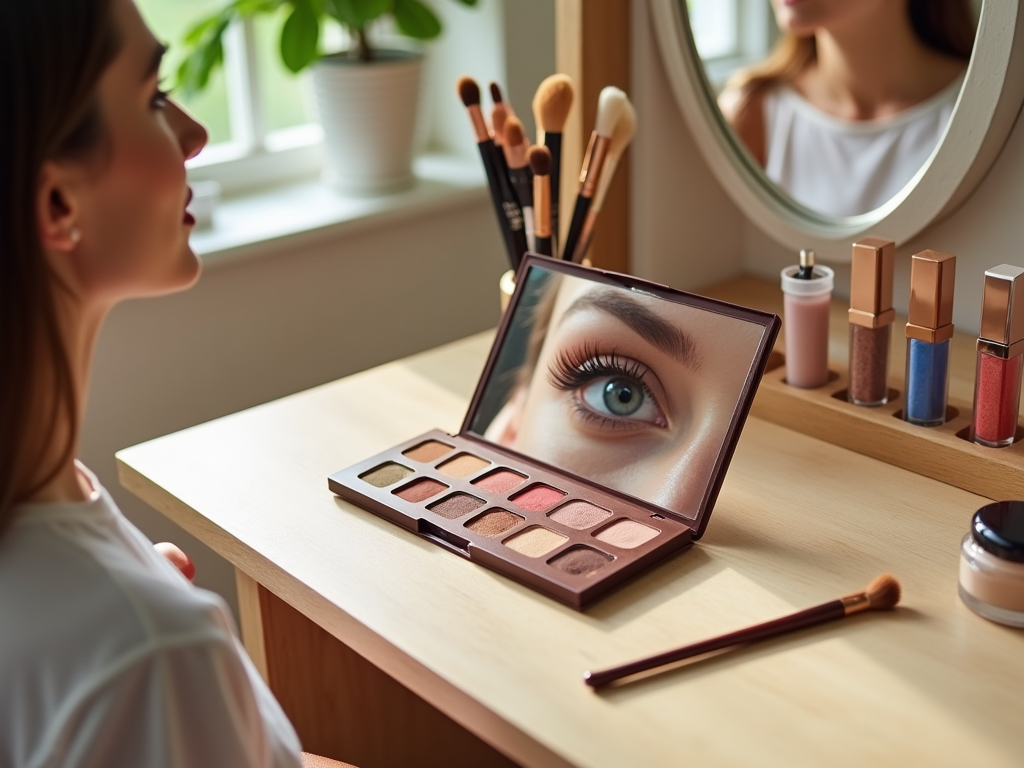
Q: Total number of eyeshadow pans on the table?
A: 12